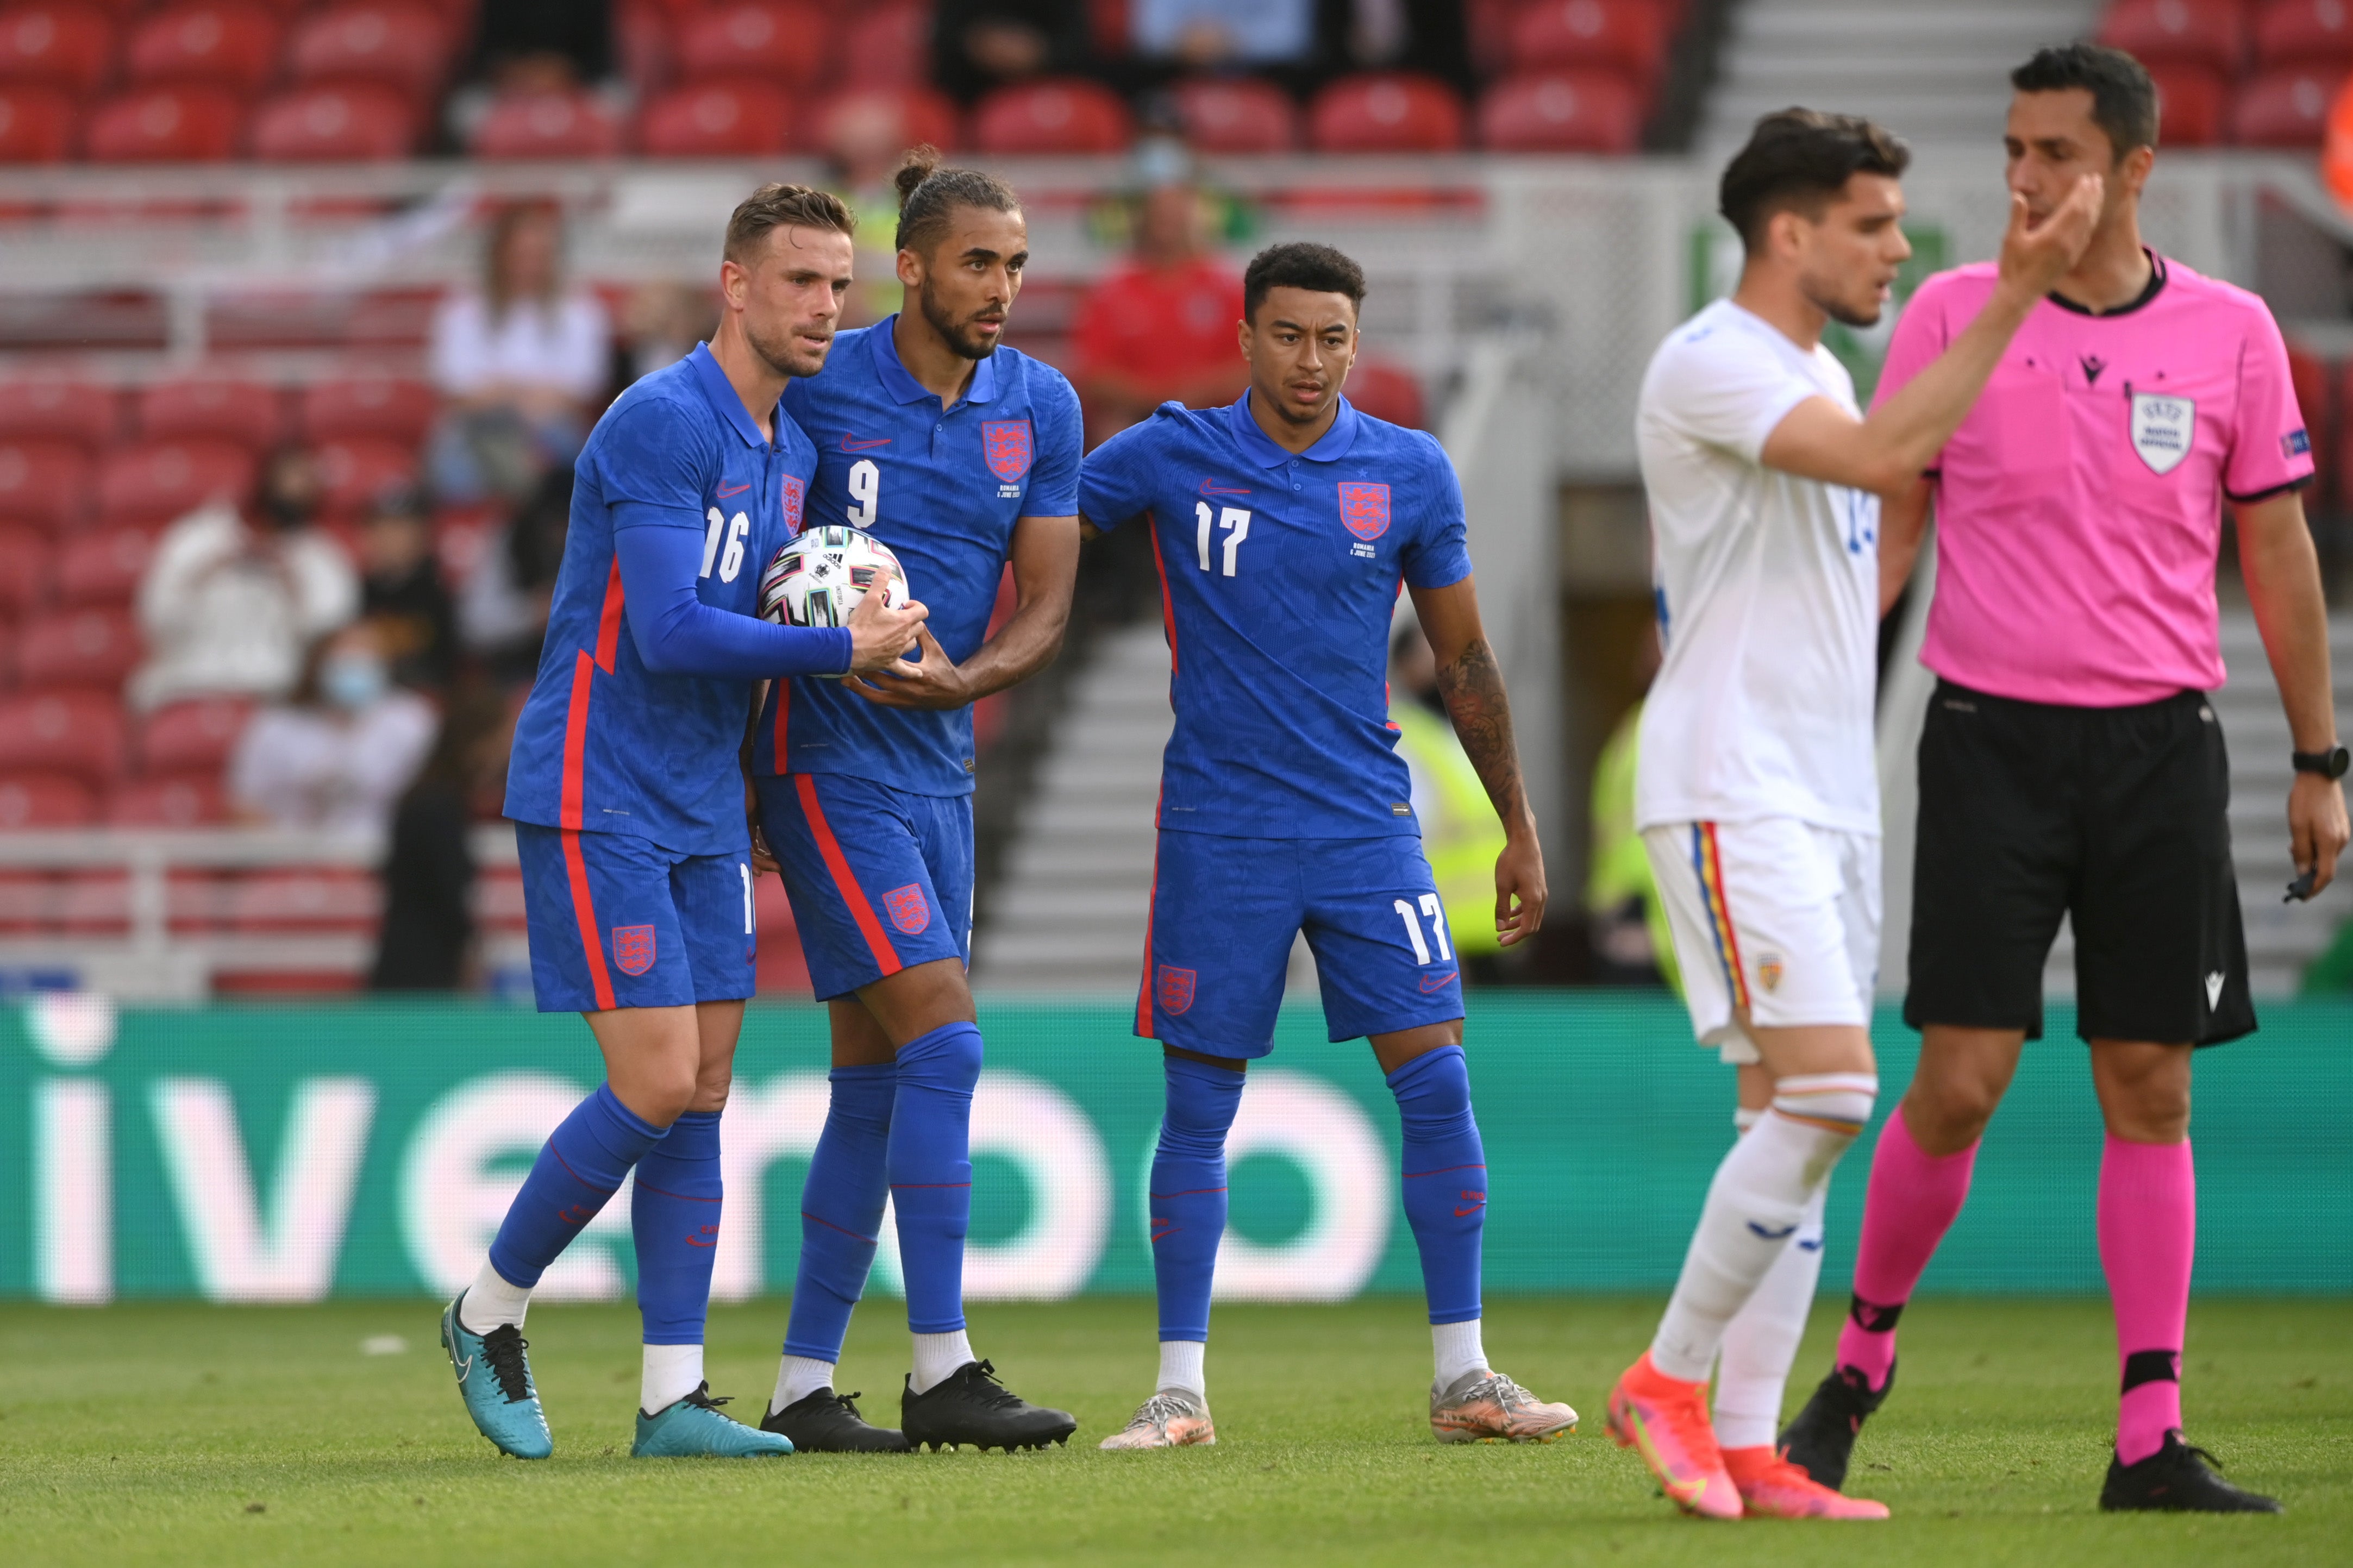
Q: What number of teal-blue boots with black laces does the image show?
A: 2